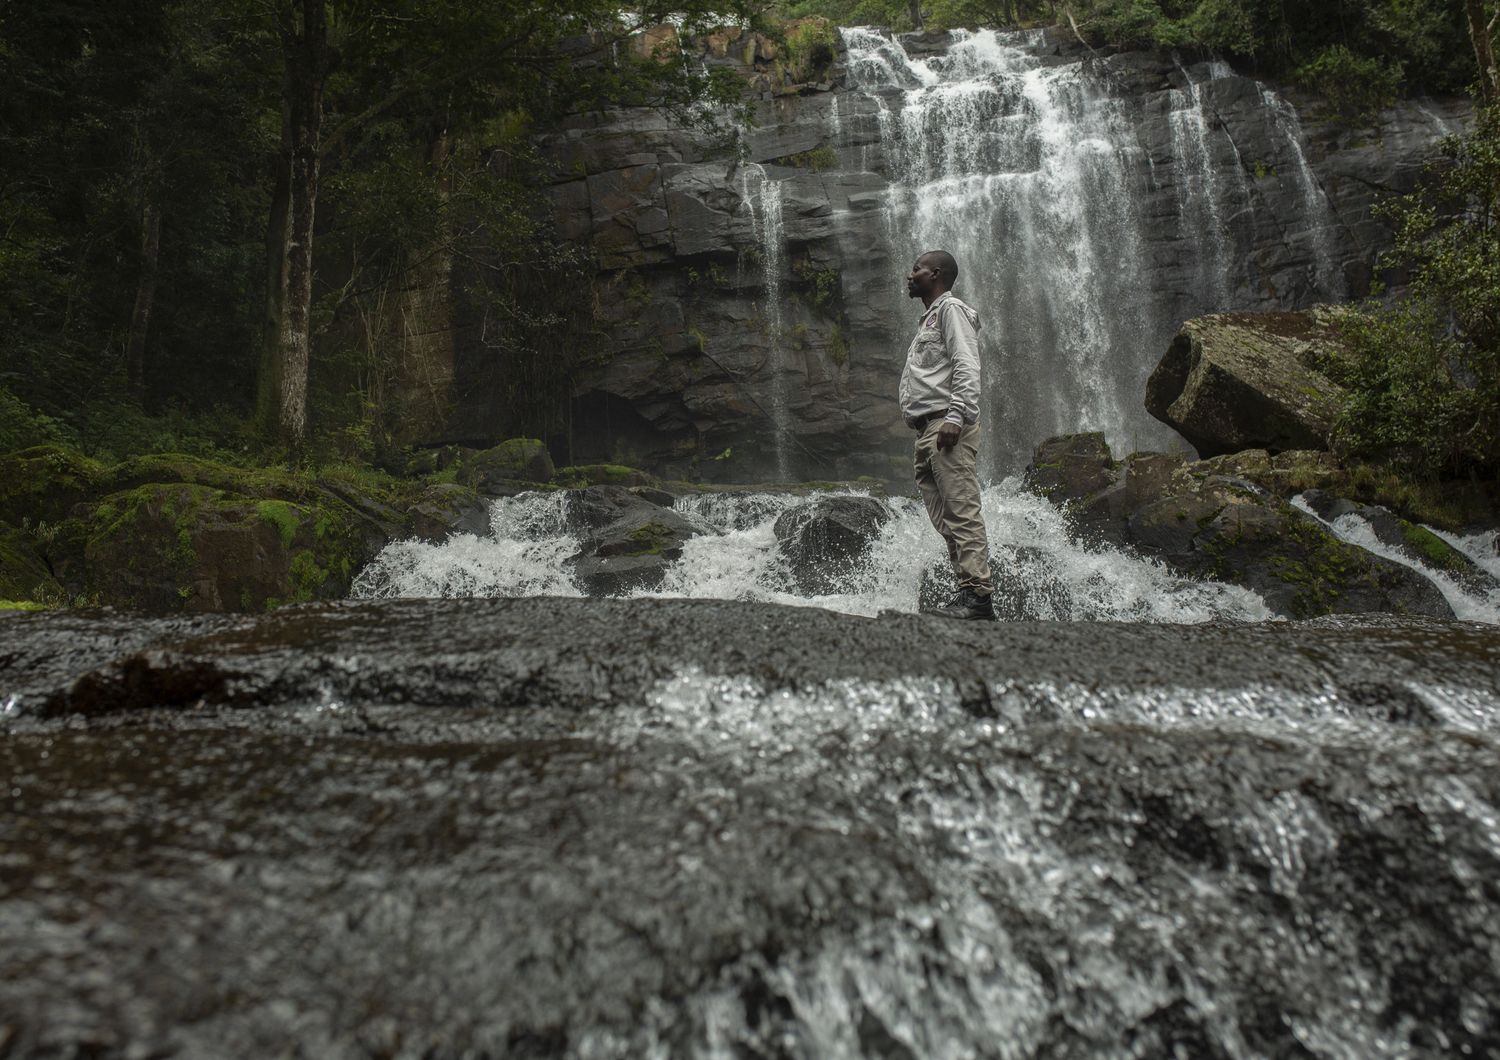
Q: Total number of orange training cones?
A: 0